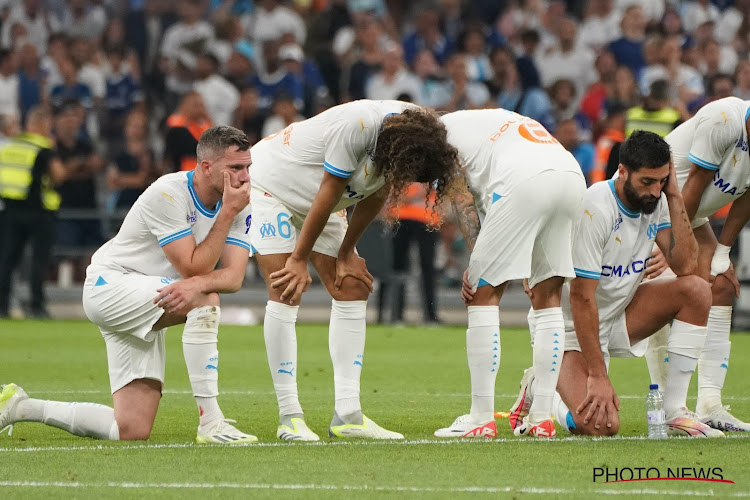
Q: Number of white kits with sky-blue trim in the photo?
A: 5